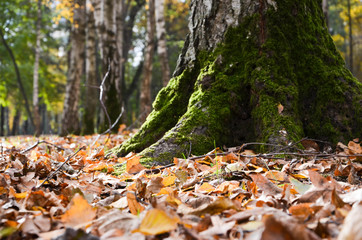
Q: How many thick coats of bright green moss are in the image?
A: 1